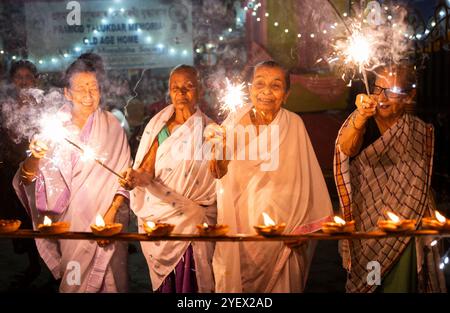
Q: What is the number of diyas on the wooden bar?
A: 9